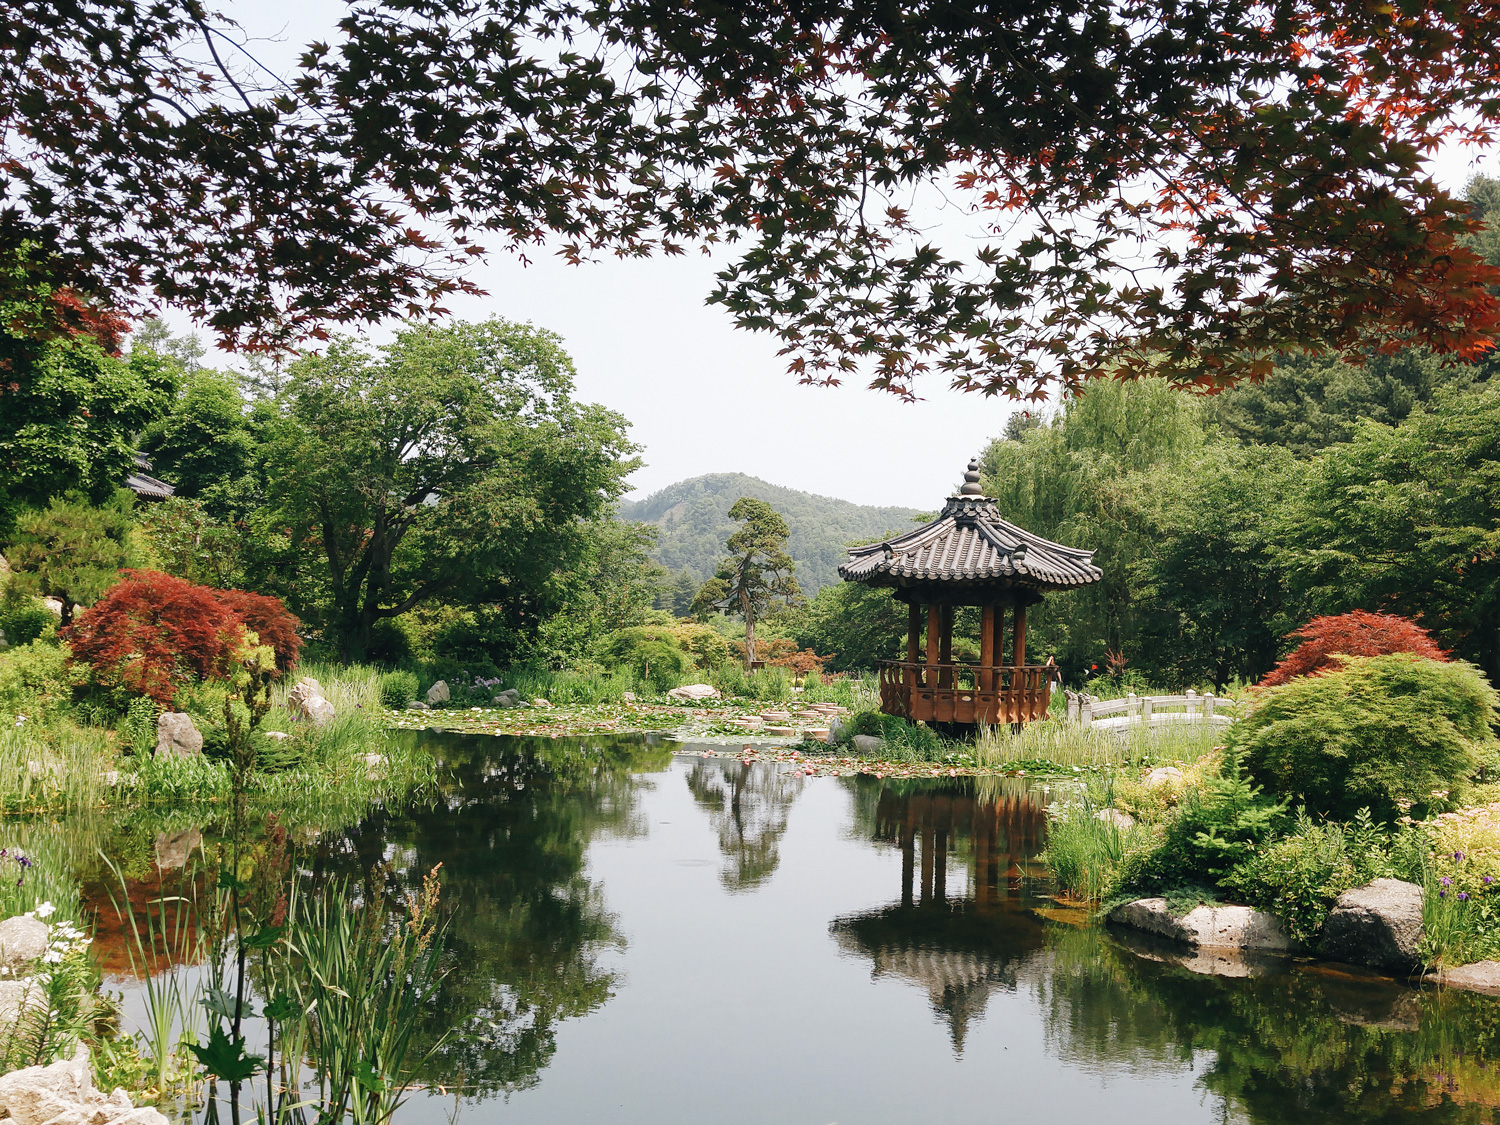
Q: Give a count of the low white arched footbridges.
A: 1